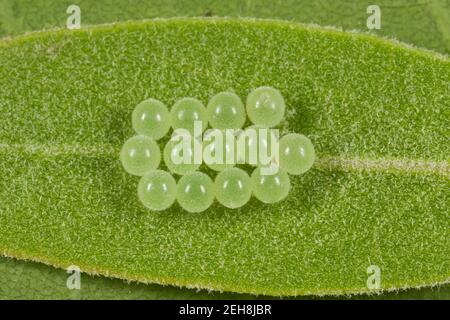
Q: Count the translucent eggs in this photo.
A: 13